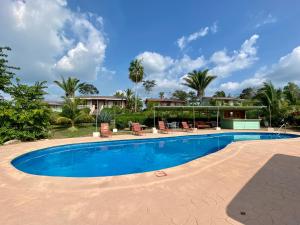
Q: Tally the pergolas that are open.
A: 1